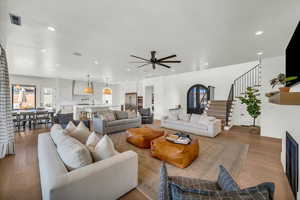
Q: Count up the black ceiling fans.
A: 1